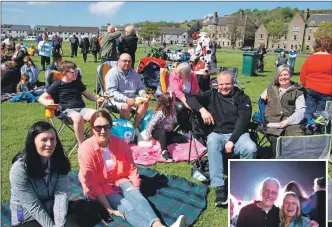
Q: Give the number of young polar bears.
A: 0